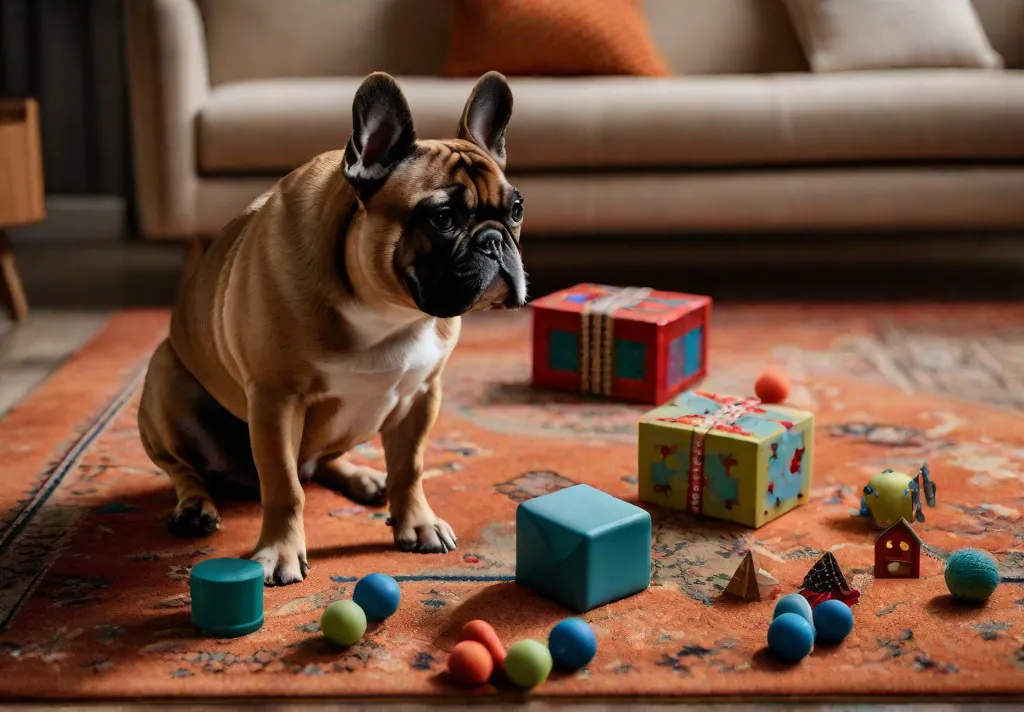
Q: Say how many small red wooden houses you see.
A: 1